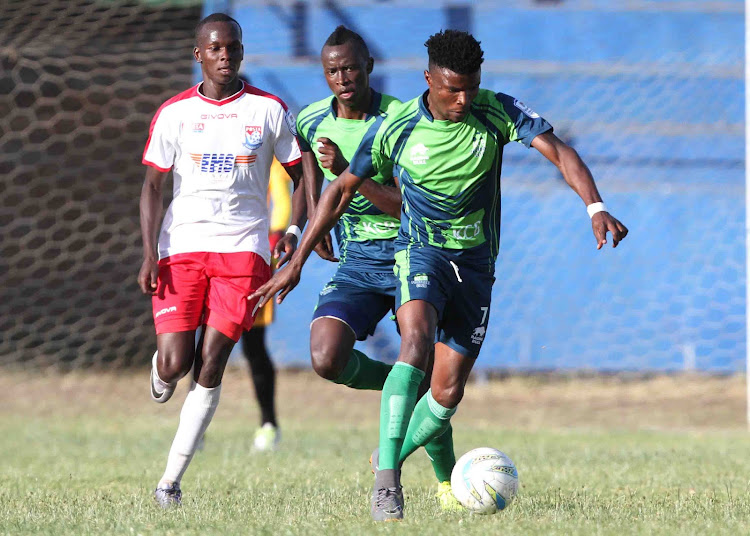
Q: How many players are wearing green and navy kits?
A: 2